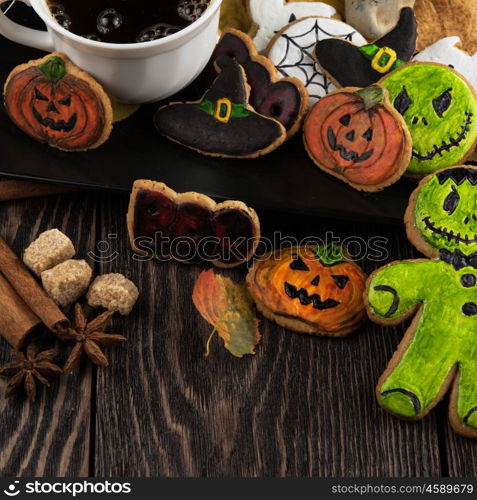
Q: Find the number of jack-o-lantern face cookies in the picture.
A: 3